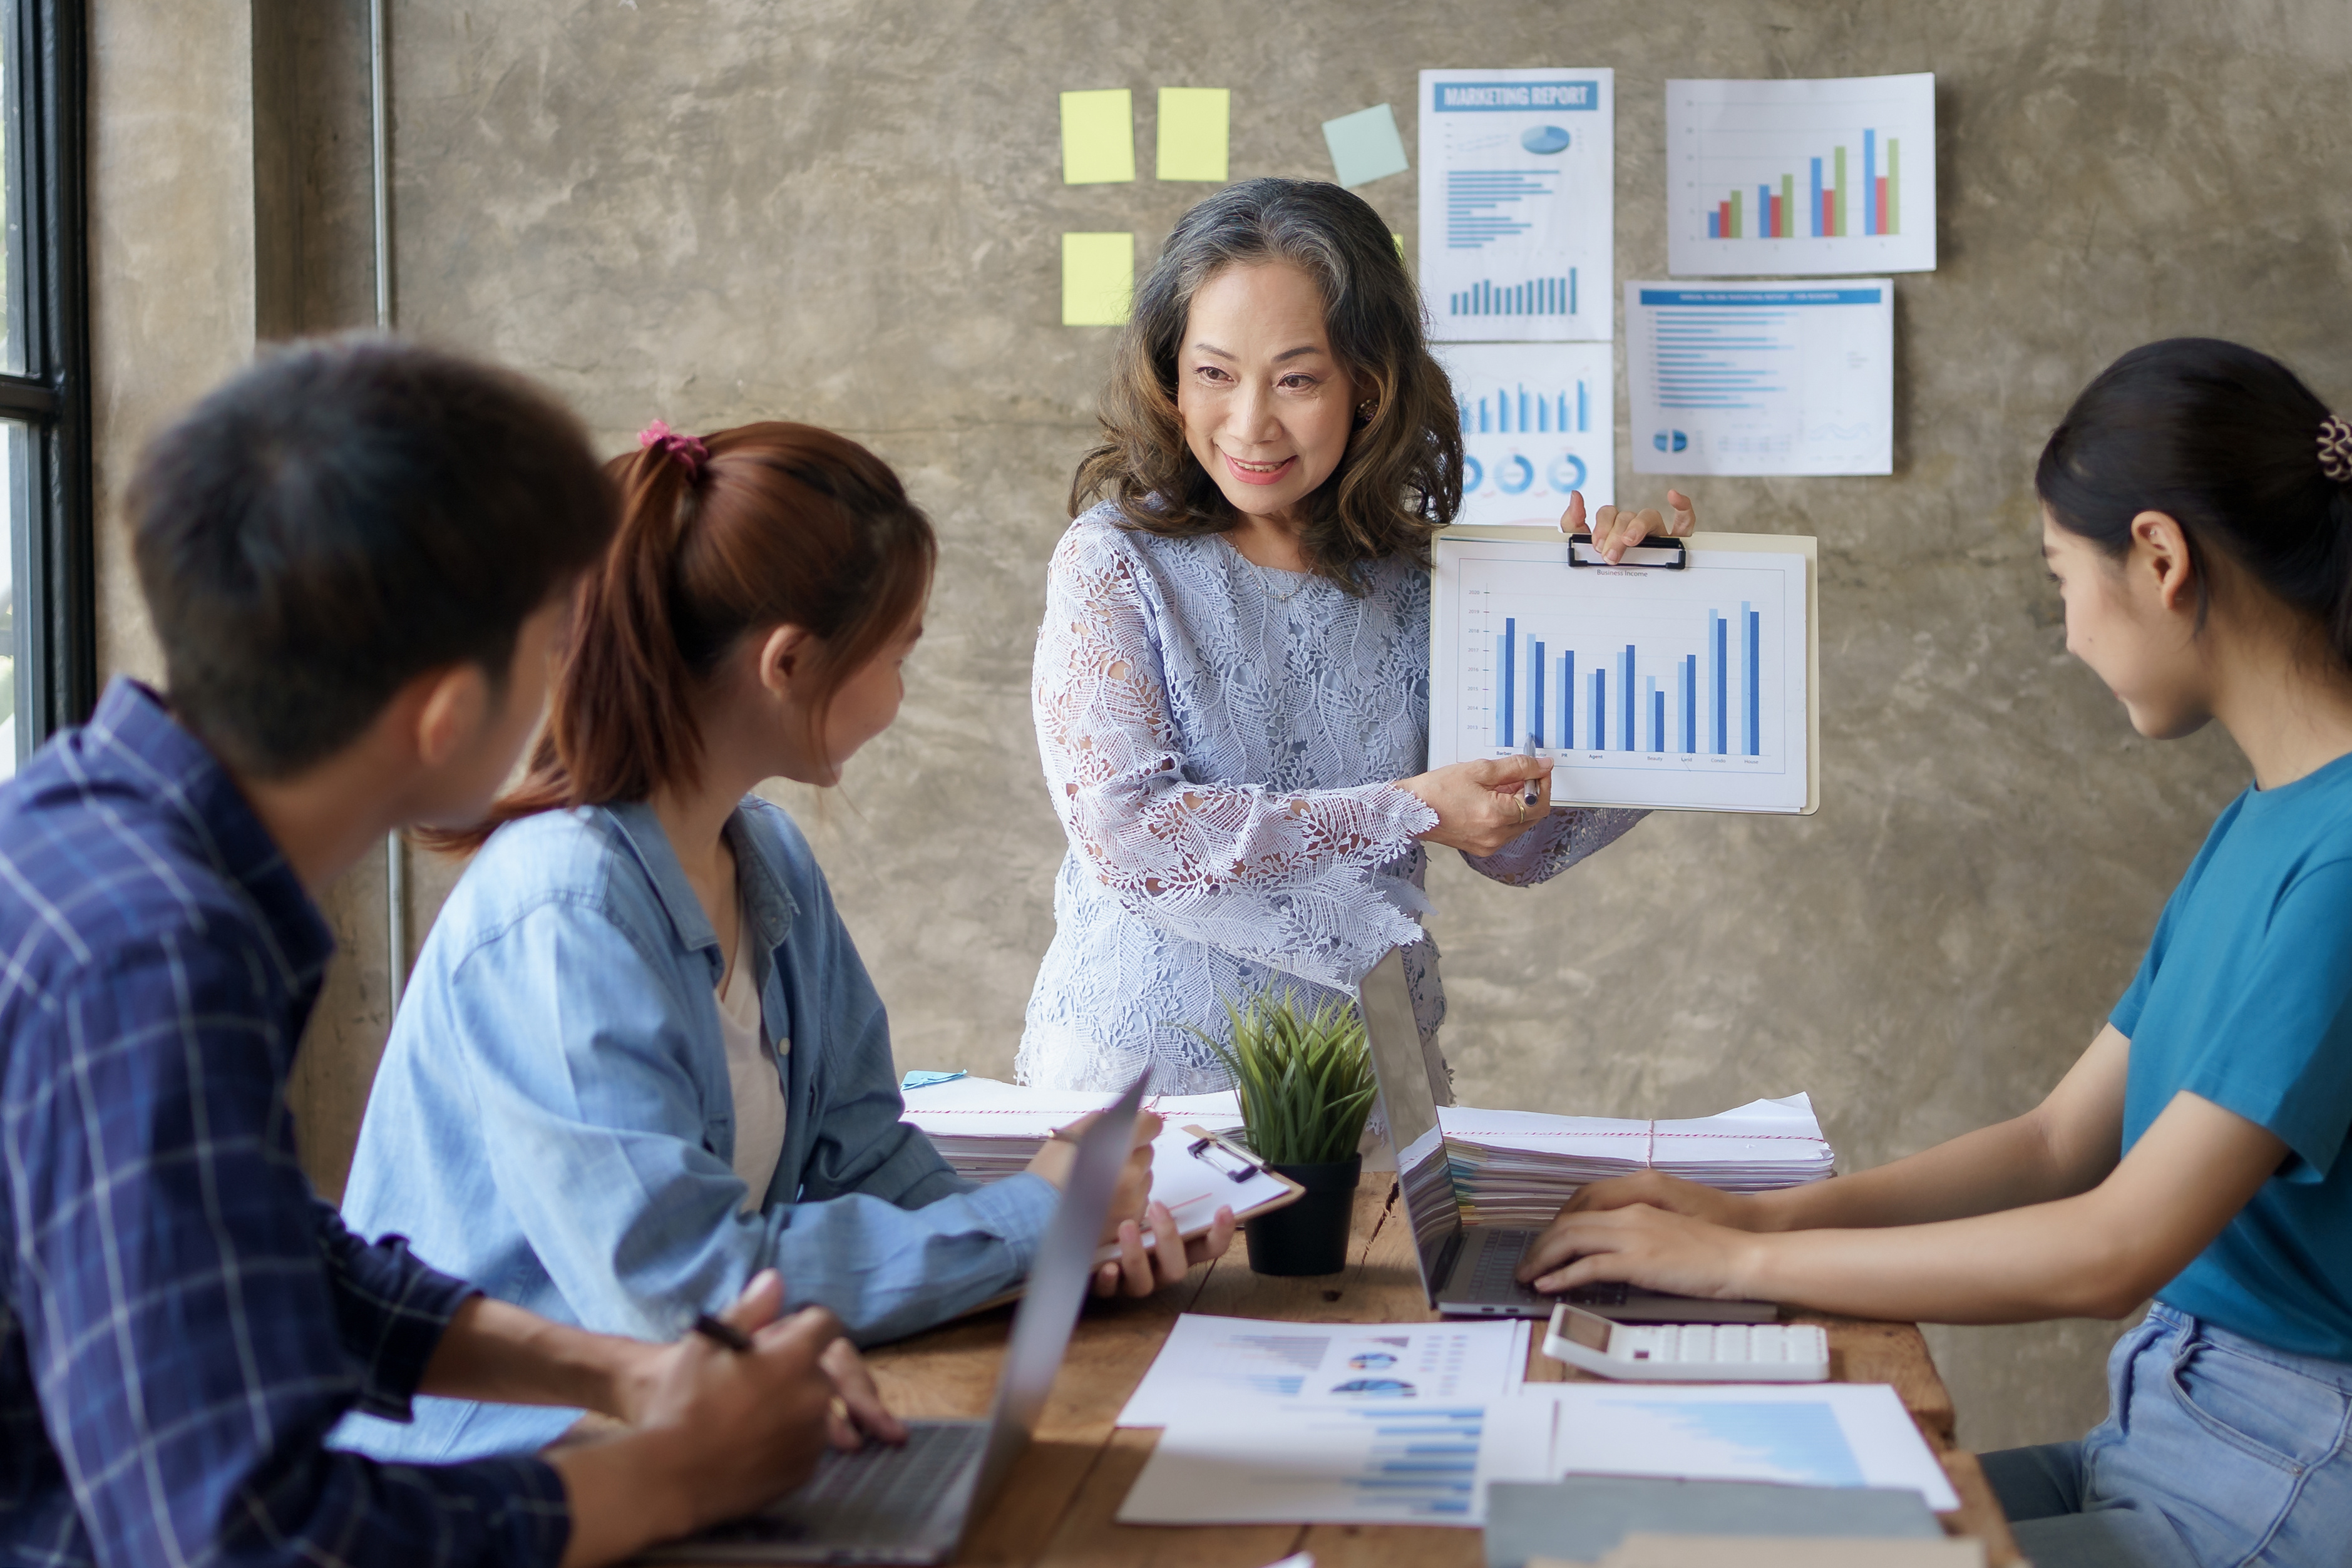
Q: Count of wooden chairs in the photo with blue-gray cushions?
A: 0